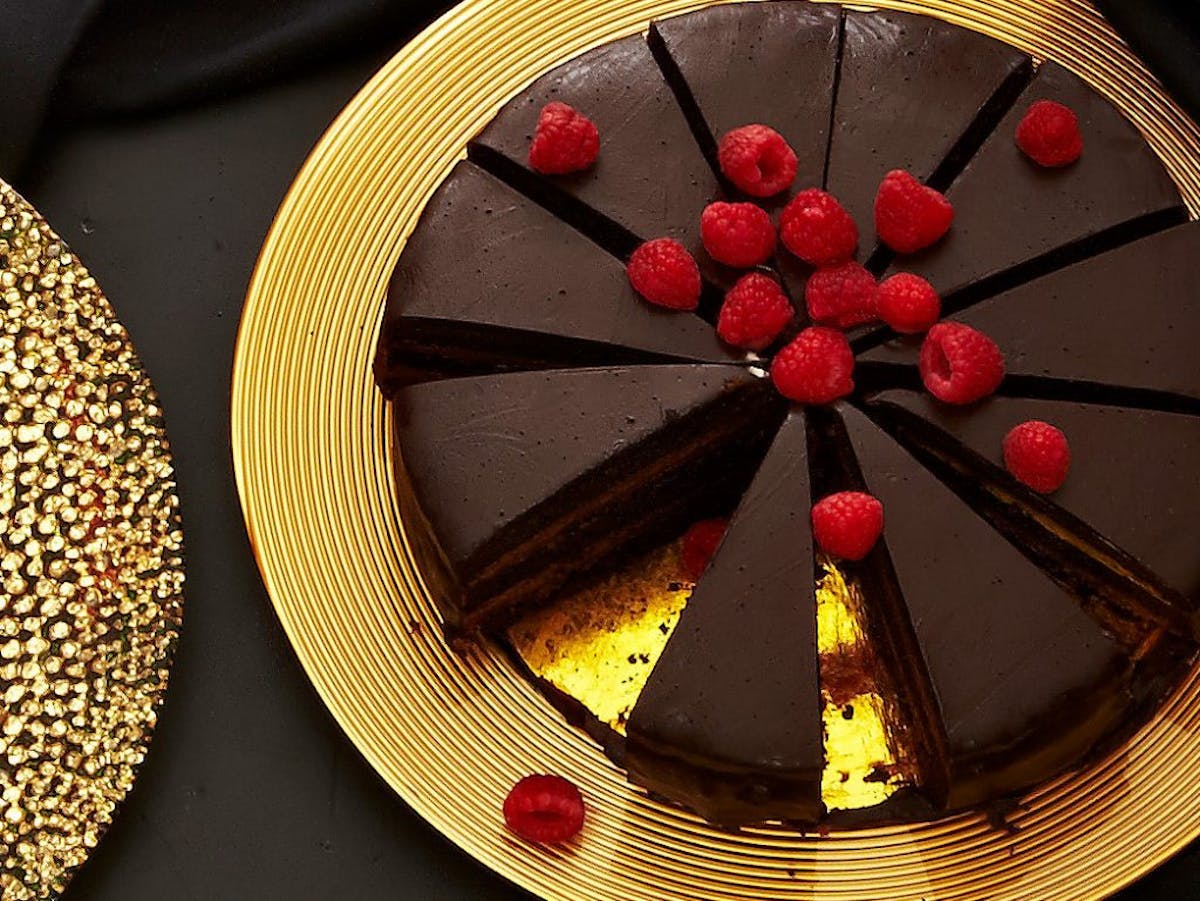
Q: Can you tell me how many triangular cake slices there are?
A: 10